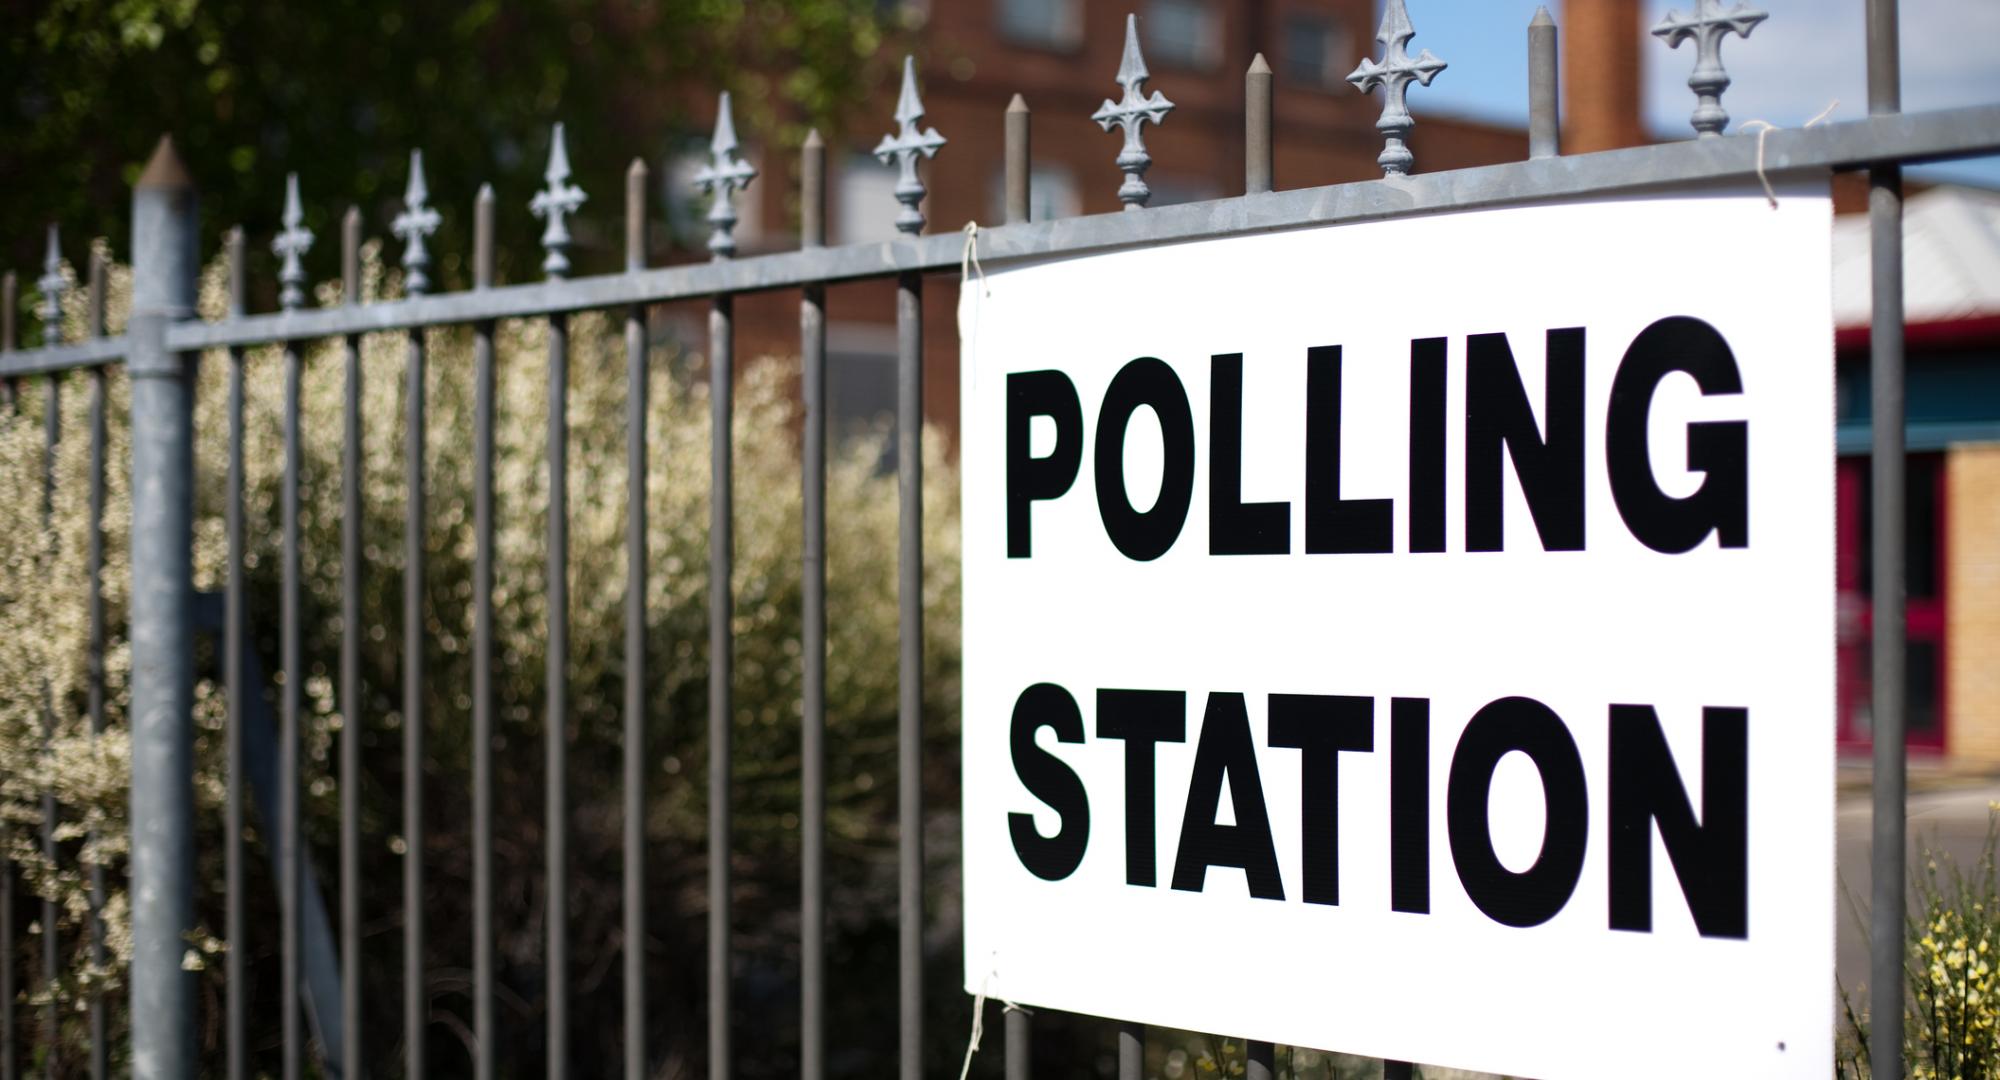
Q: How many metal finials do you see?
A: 9